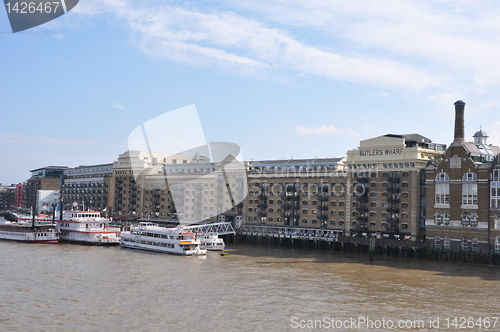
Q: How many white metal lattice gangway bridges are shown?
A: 1